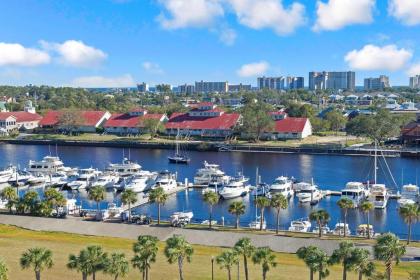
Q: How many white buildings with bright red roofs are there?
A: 5